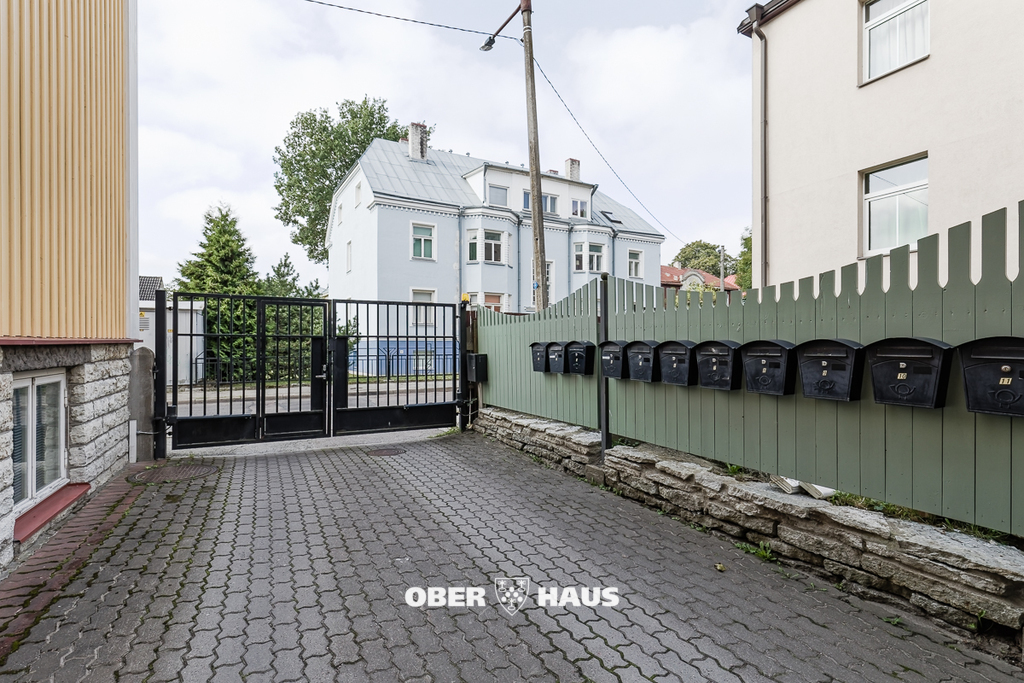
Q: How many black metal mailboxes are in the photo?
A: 11